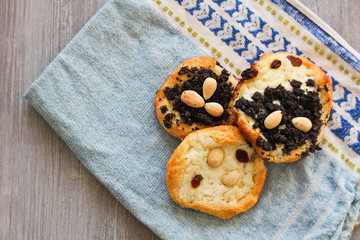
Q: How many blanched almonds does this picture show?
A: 7